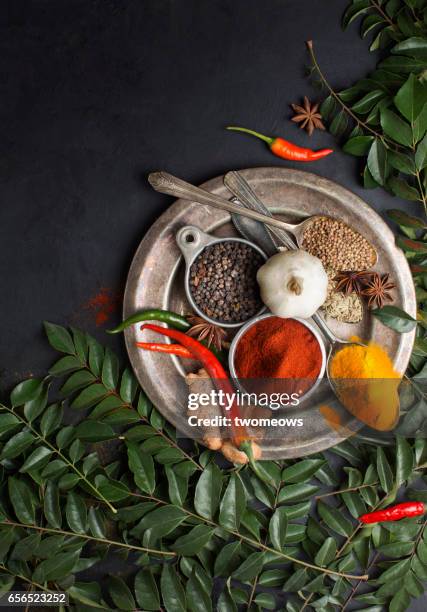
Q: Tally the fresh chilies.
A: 5